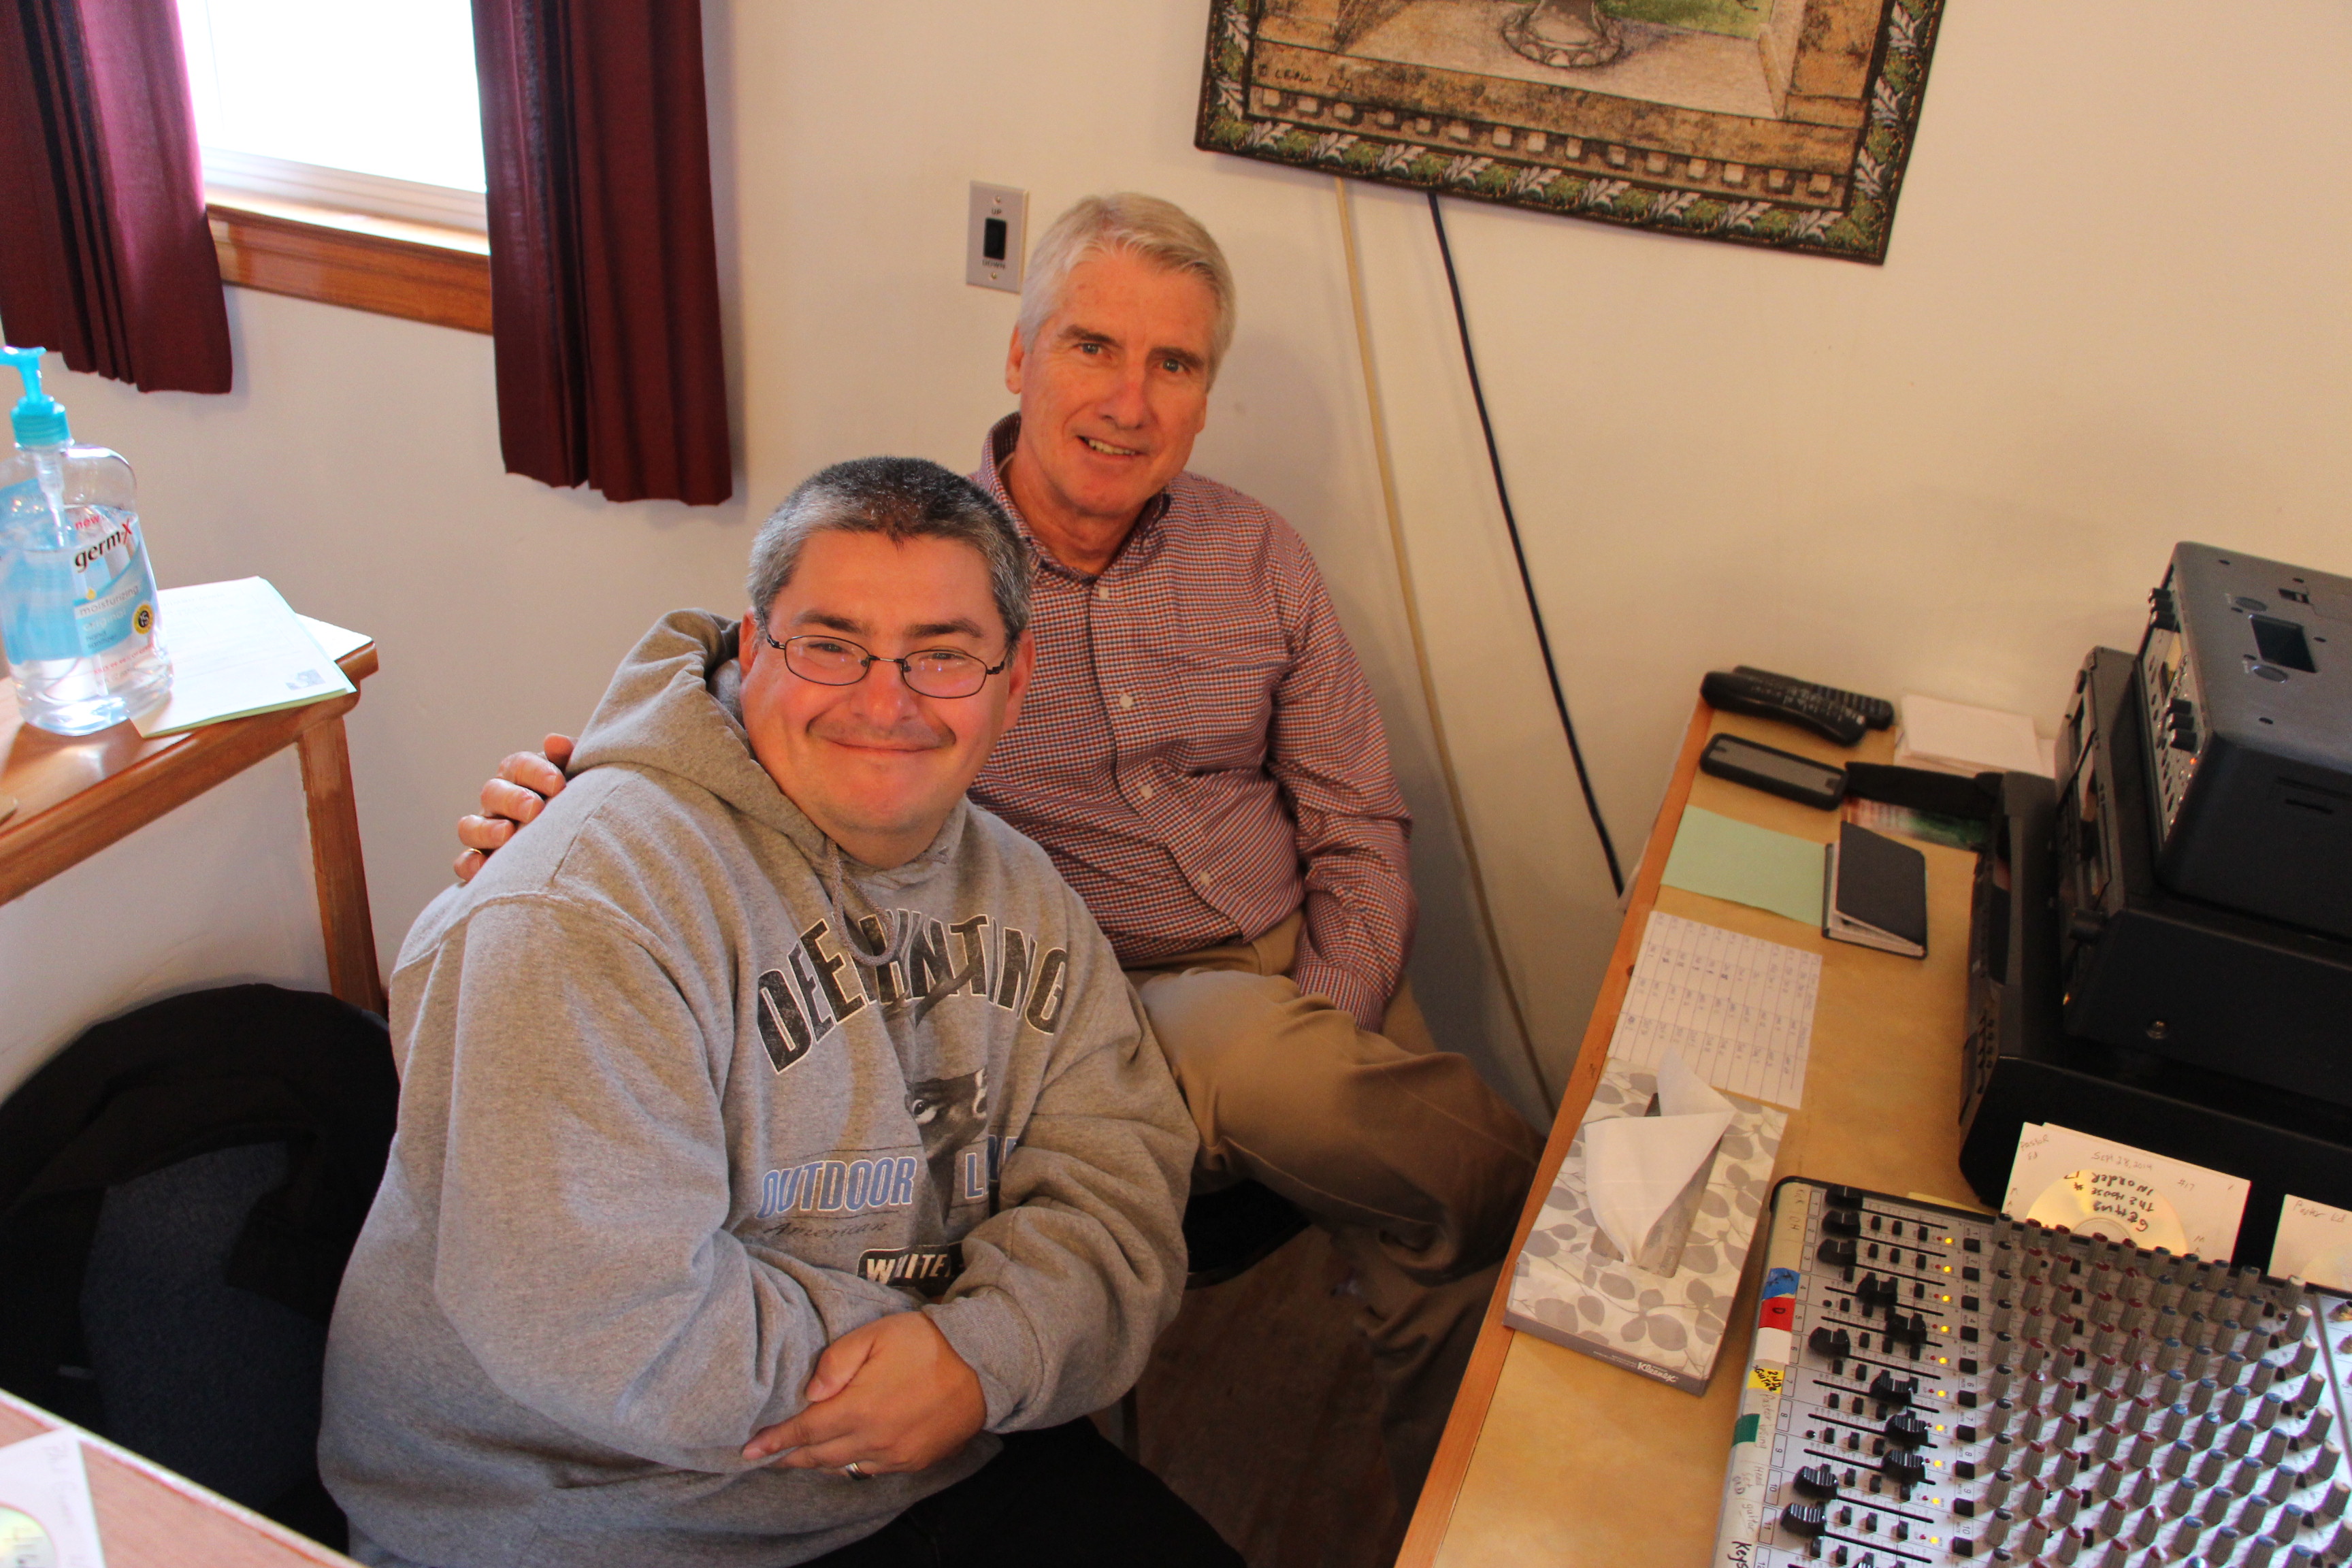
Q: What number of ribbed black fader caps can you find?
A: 11